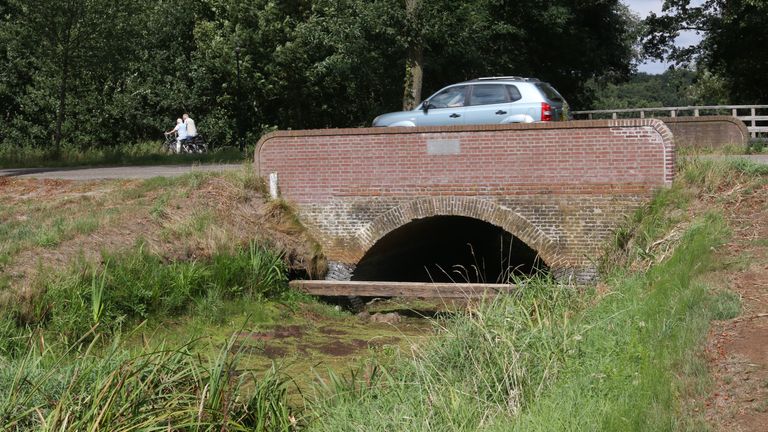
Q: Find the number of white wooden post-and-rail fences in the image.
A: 1